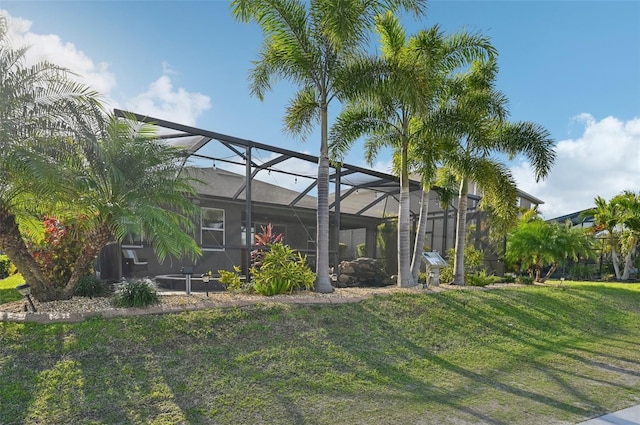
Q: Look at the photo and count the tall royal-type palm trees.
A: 4